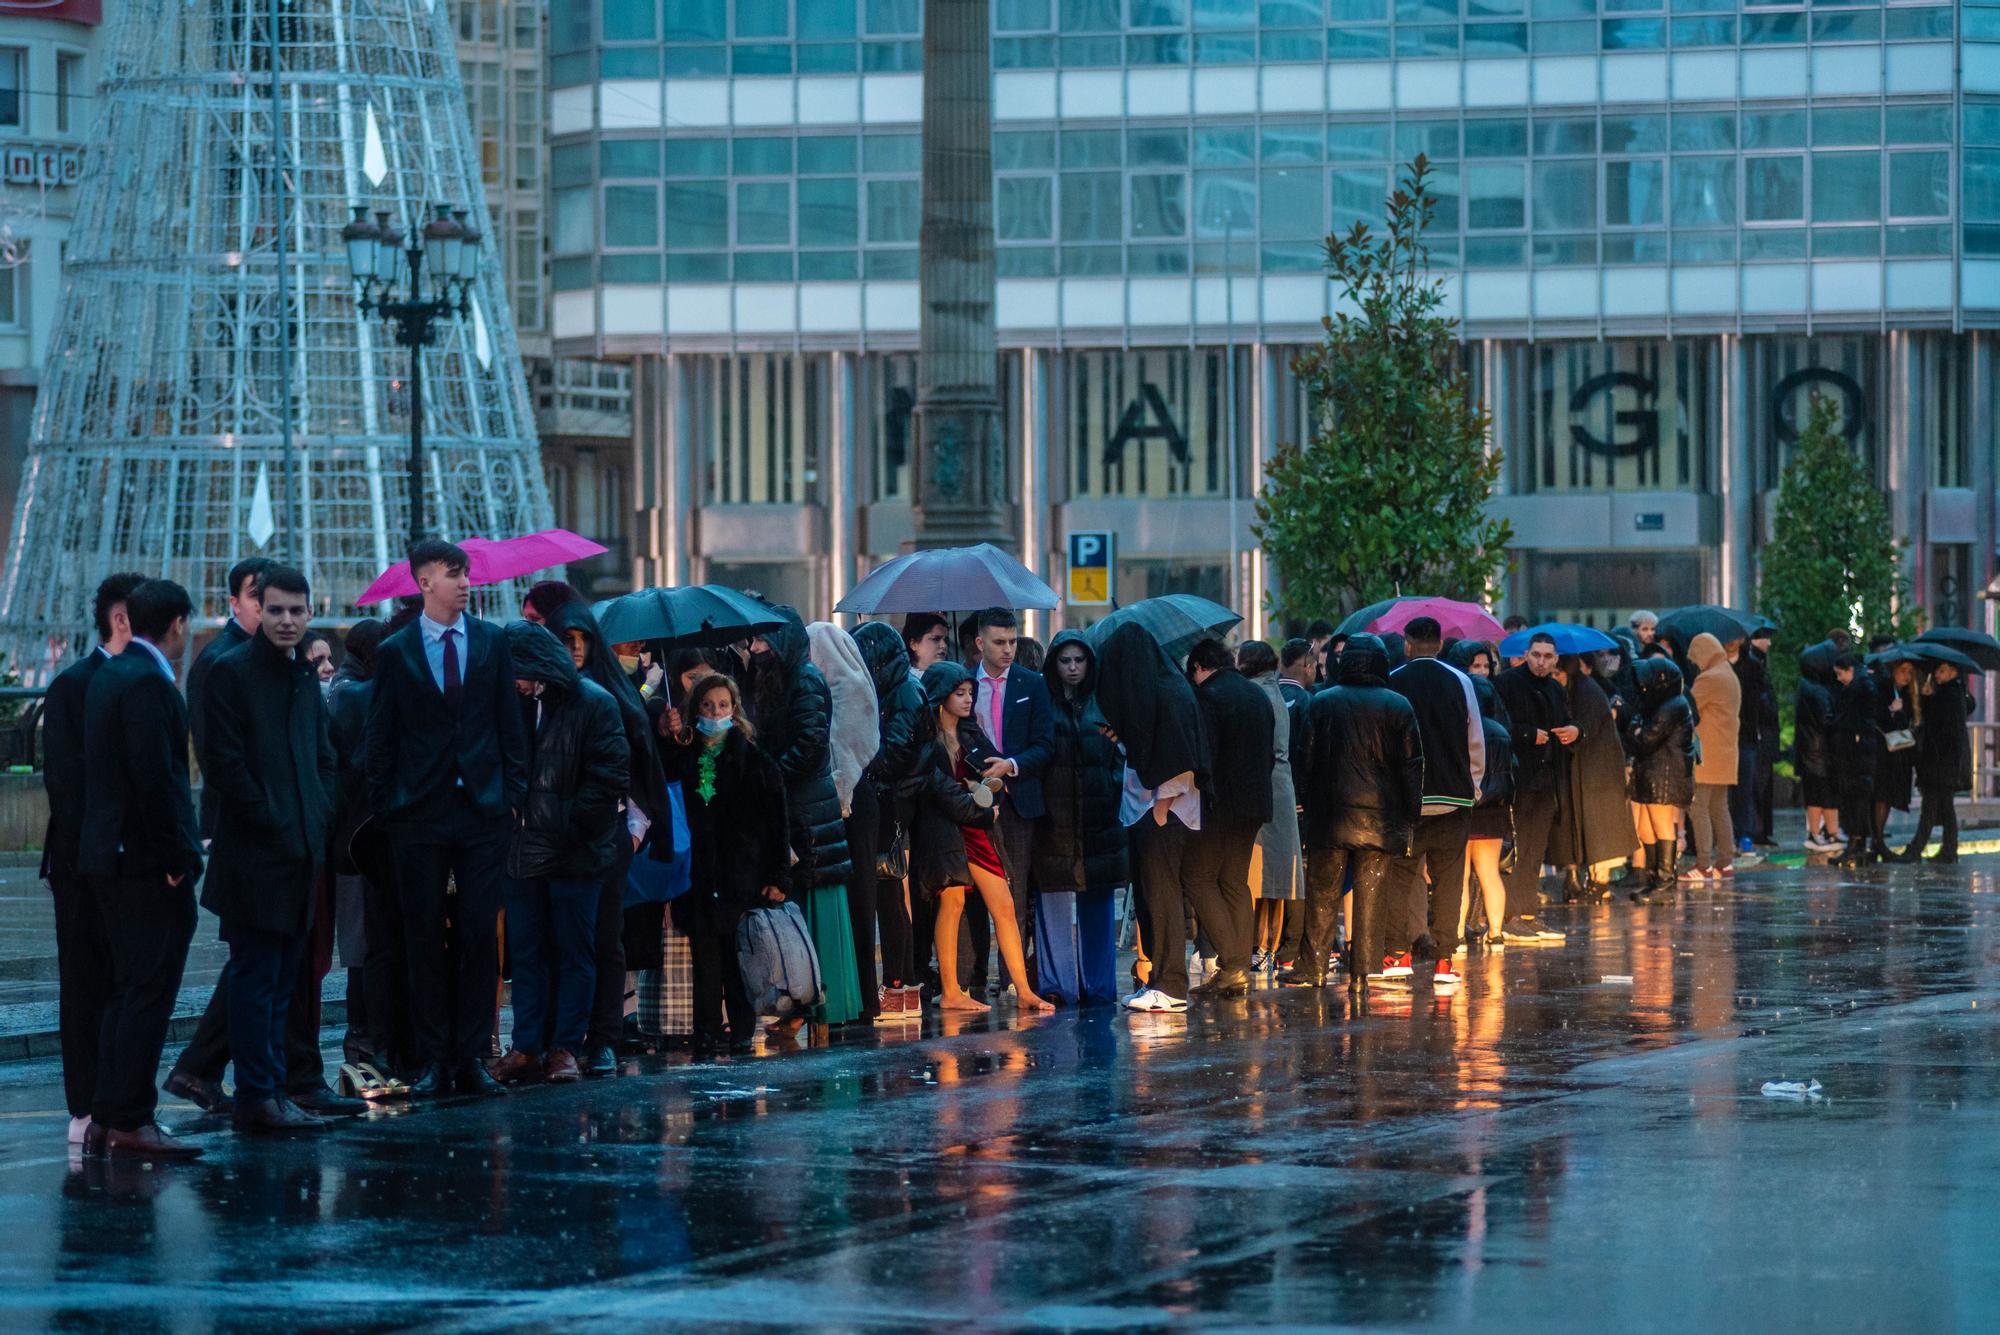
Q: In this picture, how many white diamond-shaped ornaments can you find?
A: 3